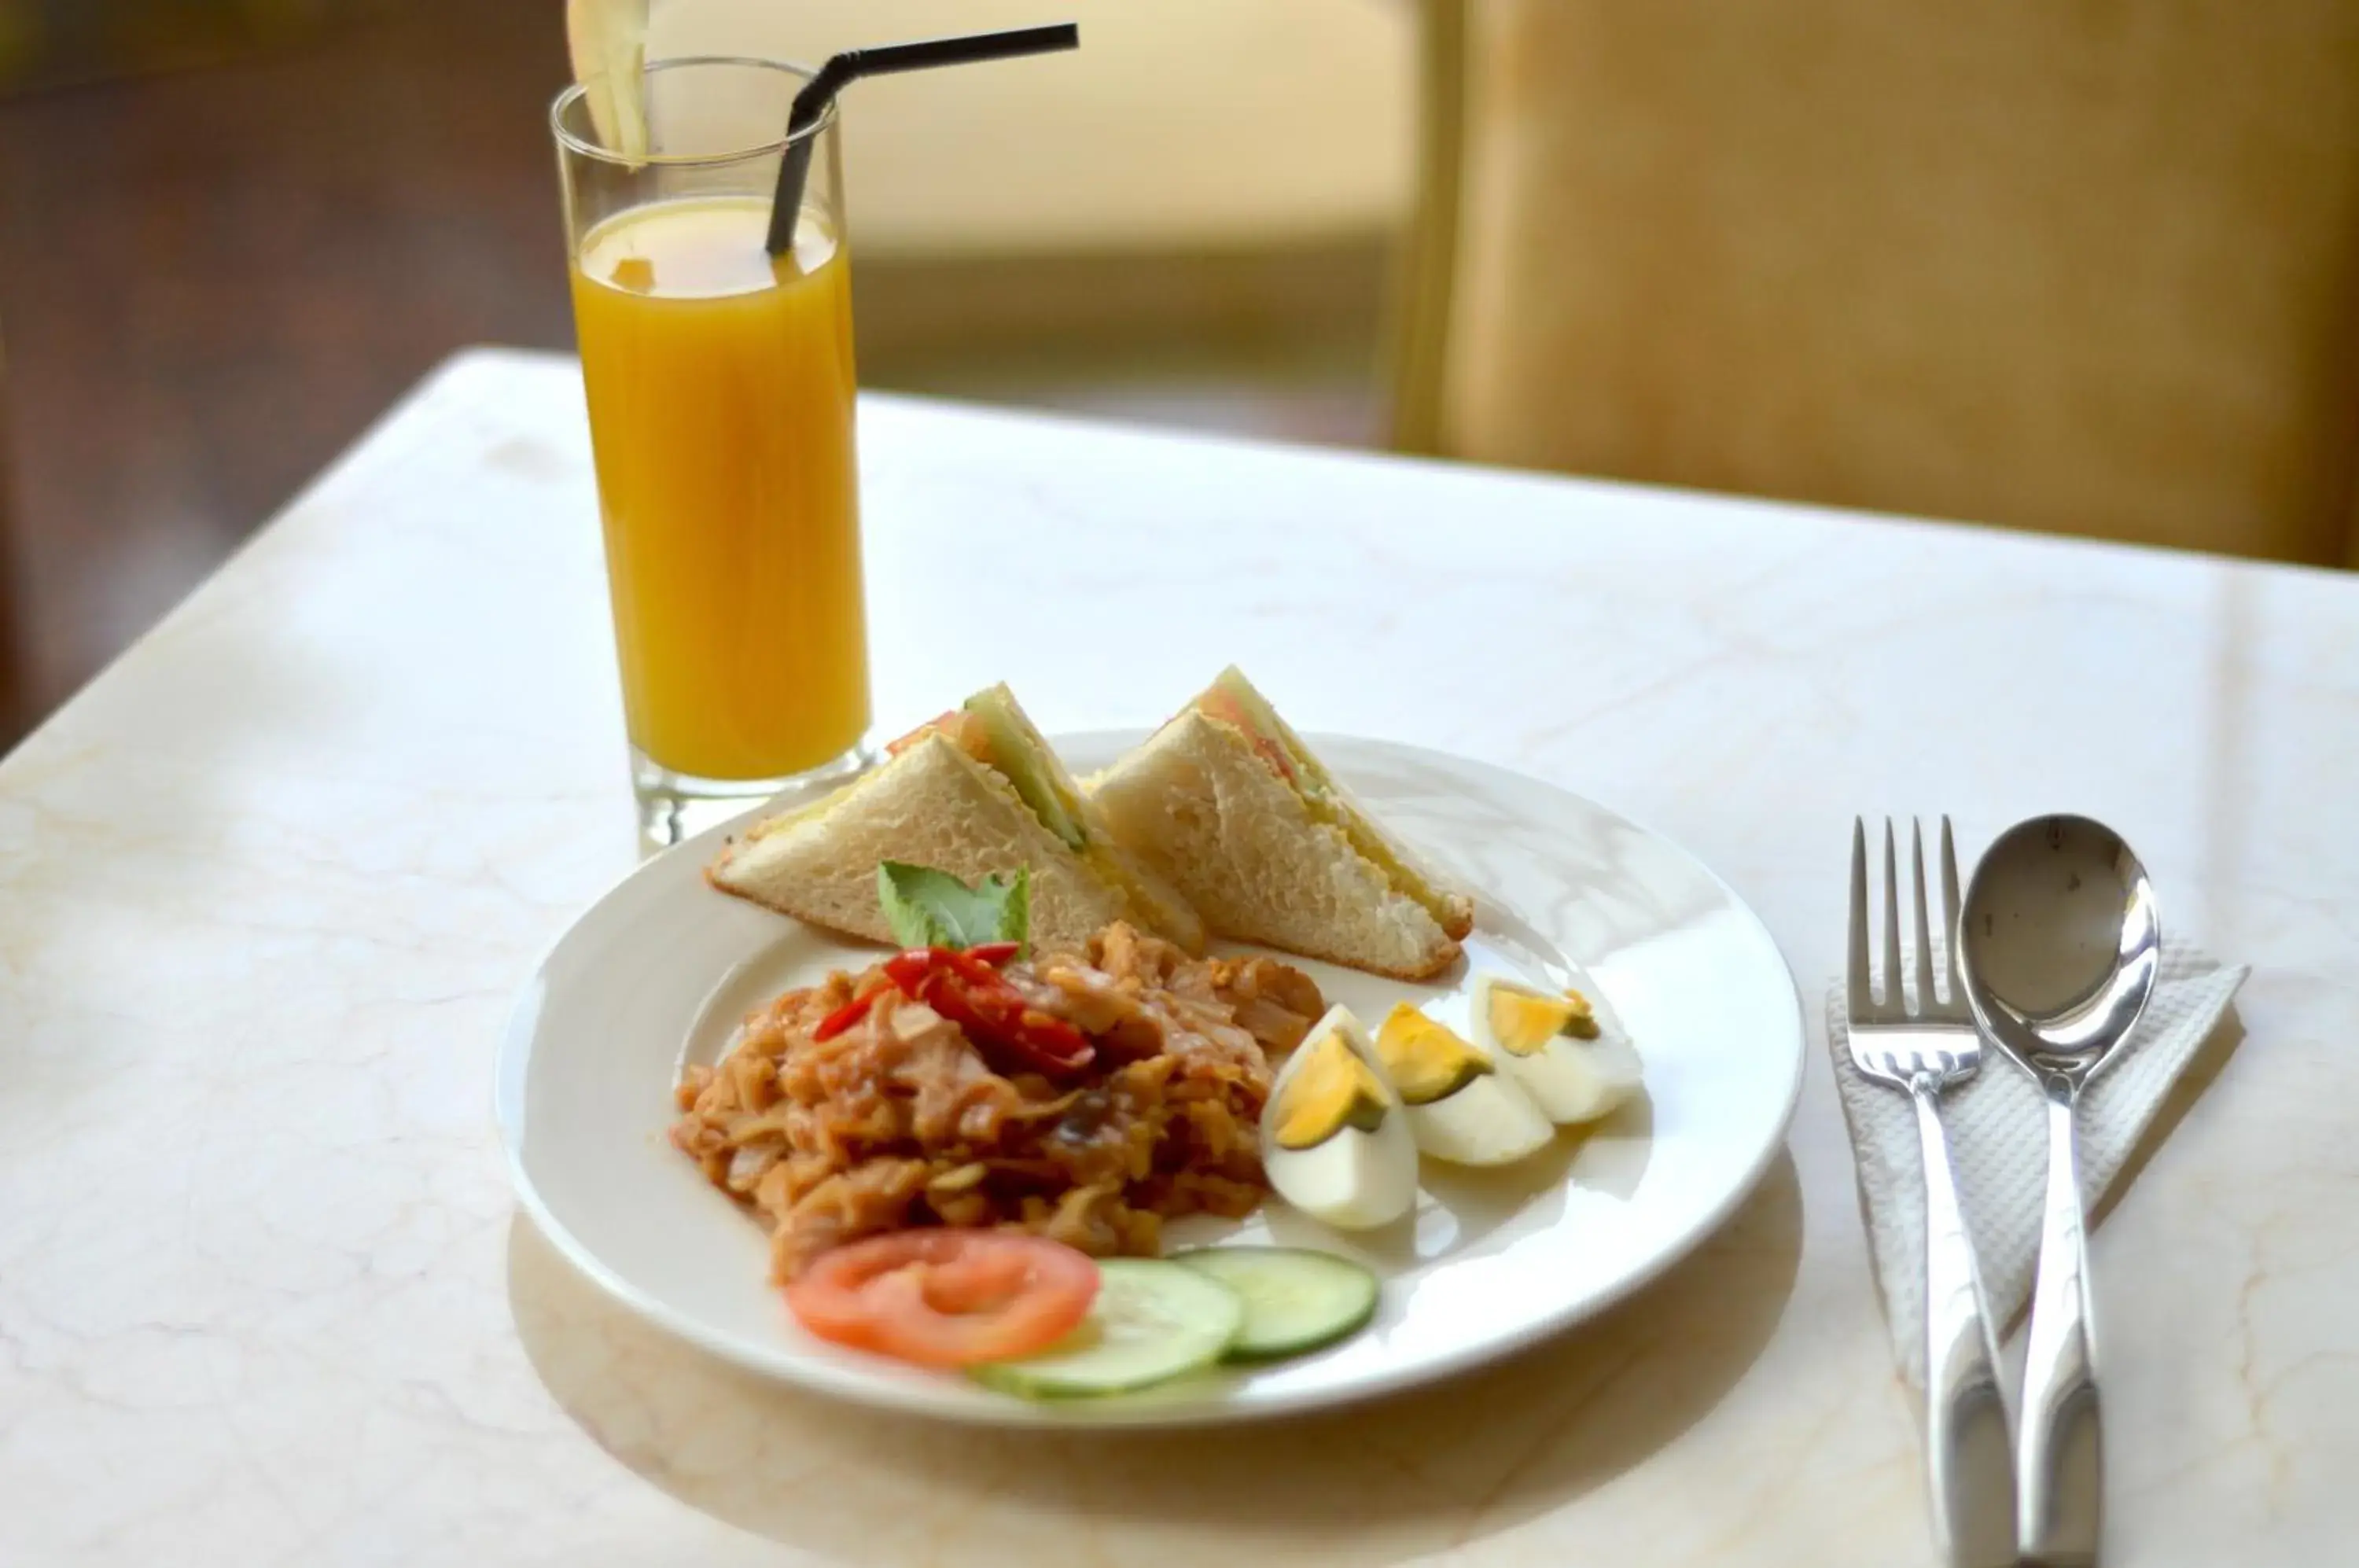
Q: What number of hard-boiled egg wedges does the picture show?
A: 3